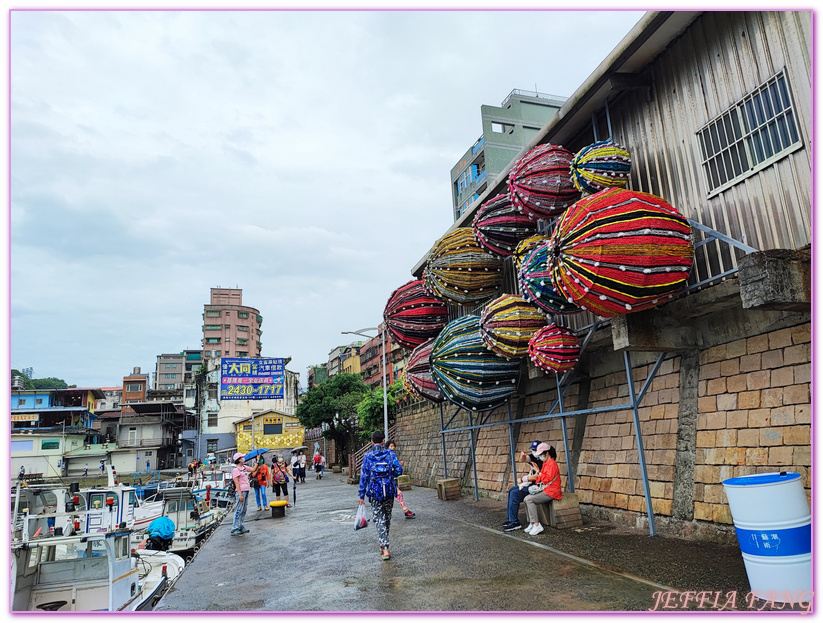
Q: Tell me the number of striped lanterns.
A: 12